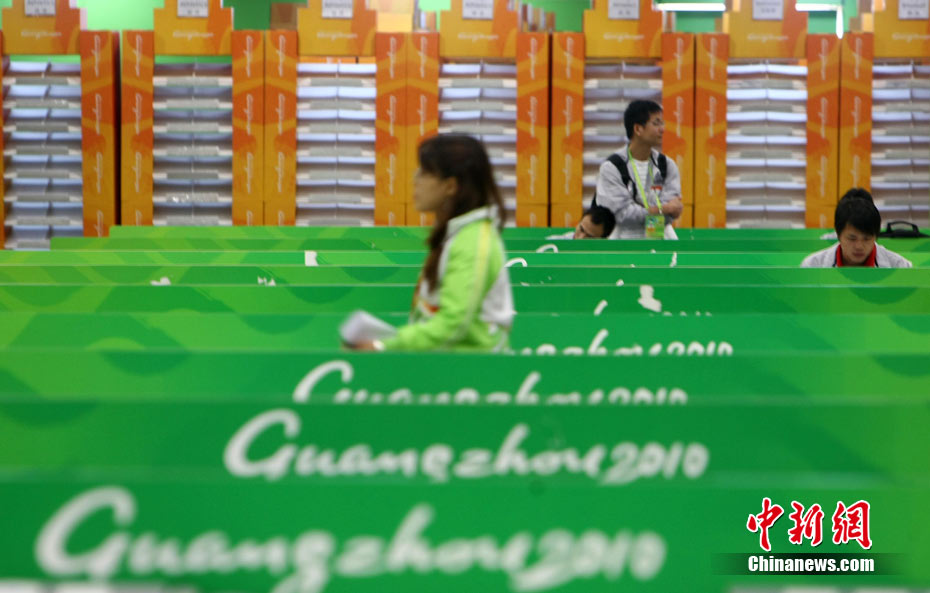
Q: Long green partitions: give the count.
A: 9